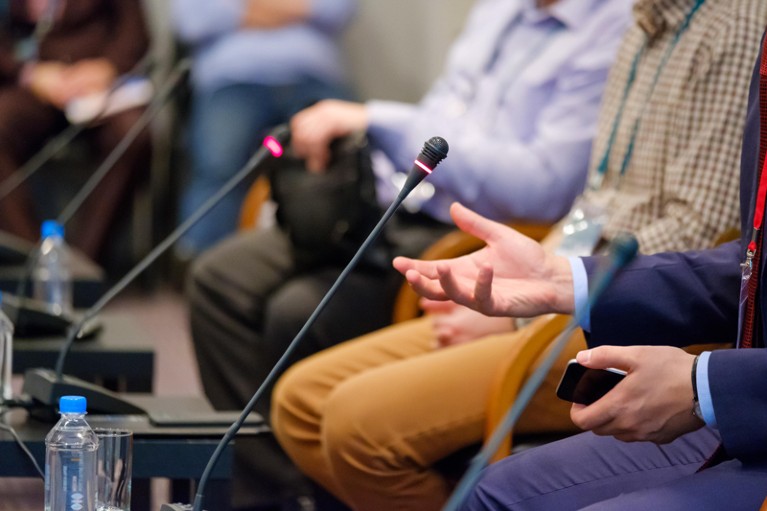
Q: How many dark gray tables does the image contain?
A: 3